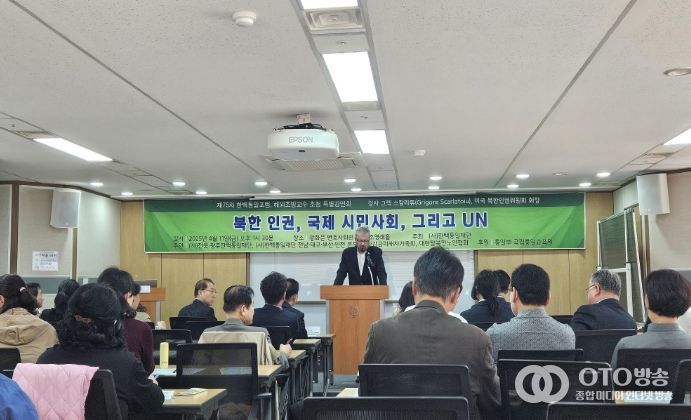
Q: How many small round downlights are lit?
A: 14